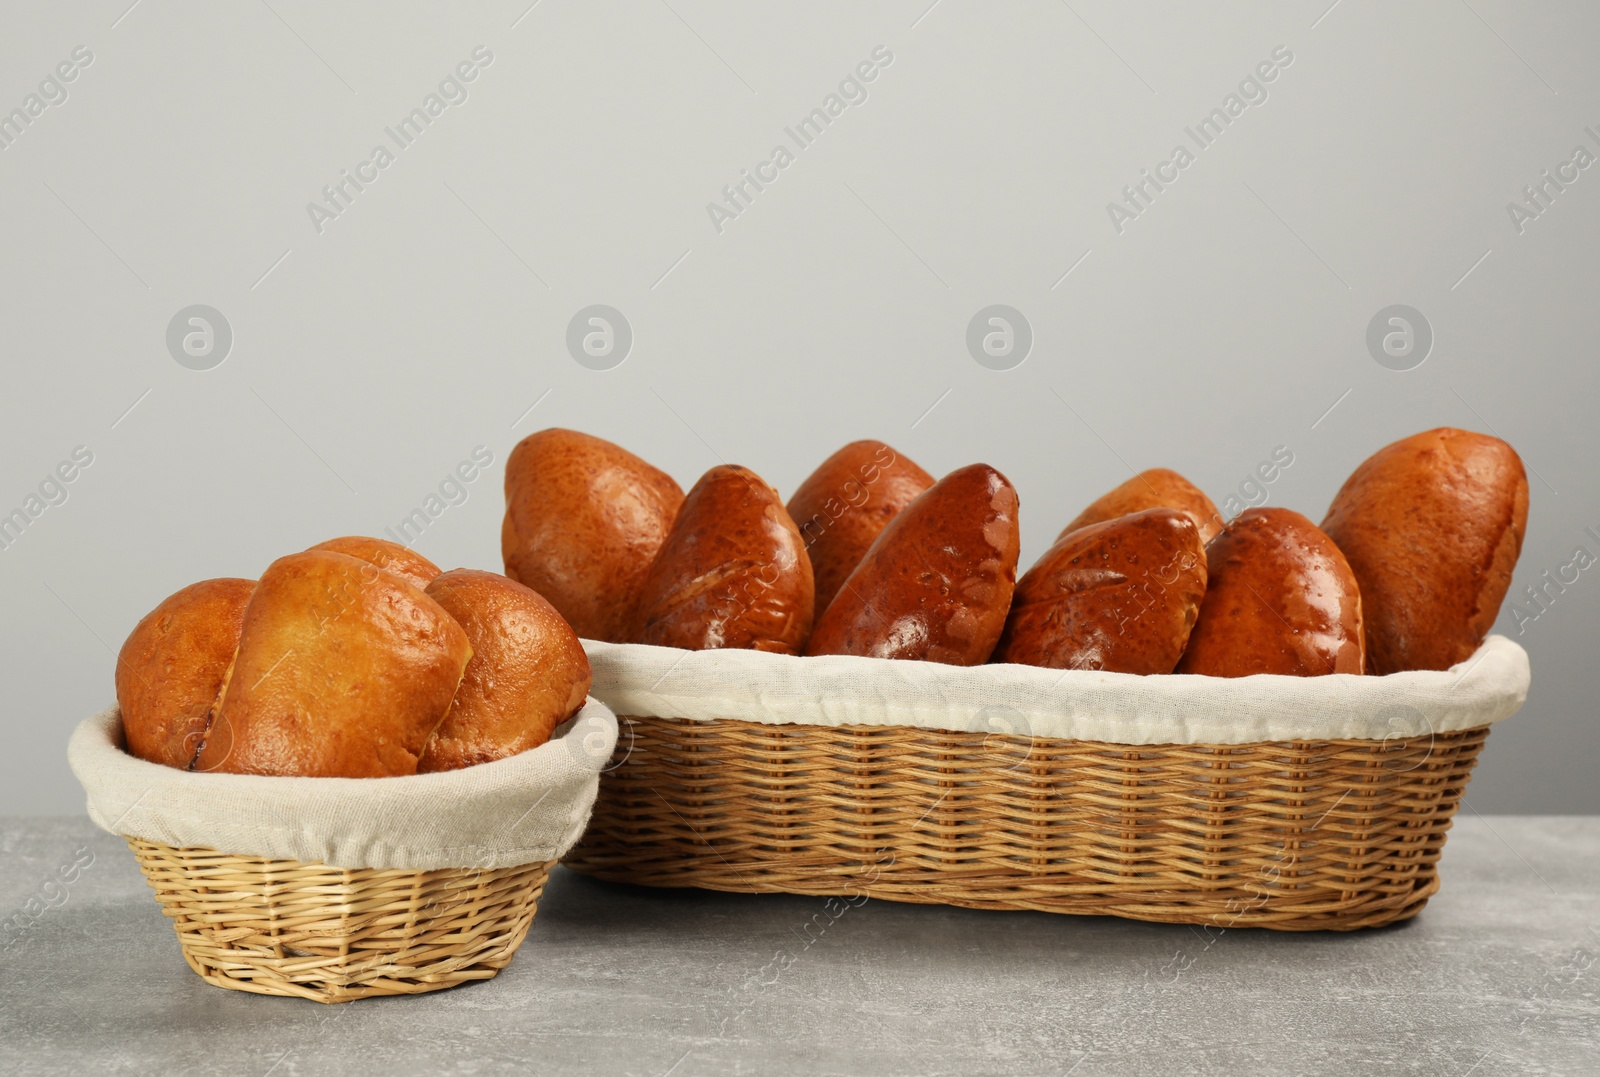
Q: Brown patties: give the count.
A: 12